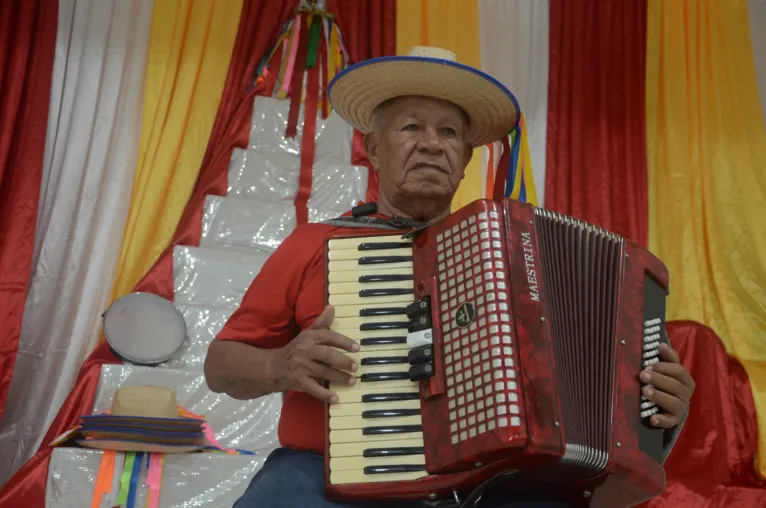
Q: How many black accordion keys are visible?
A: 14